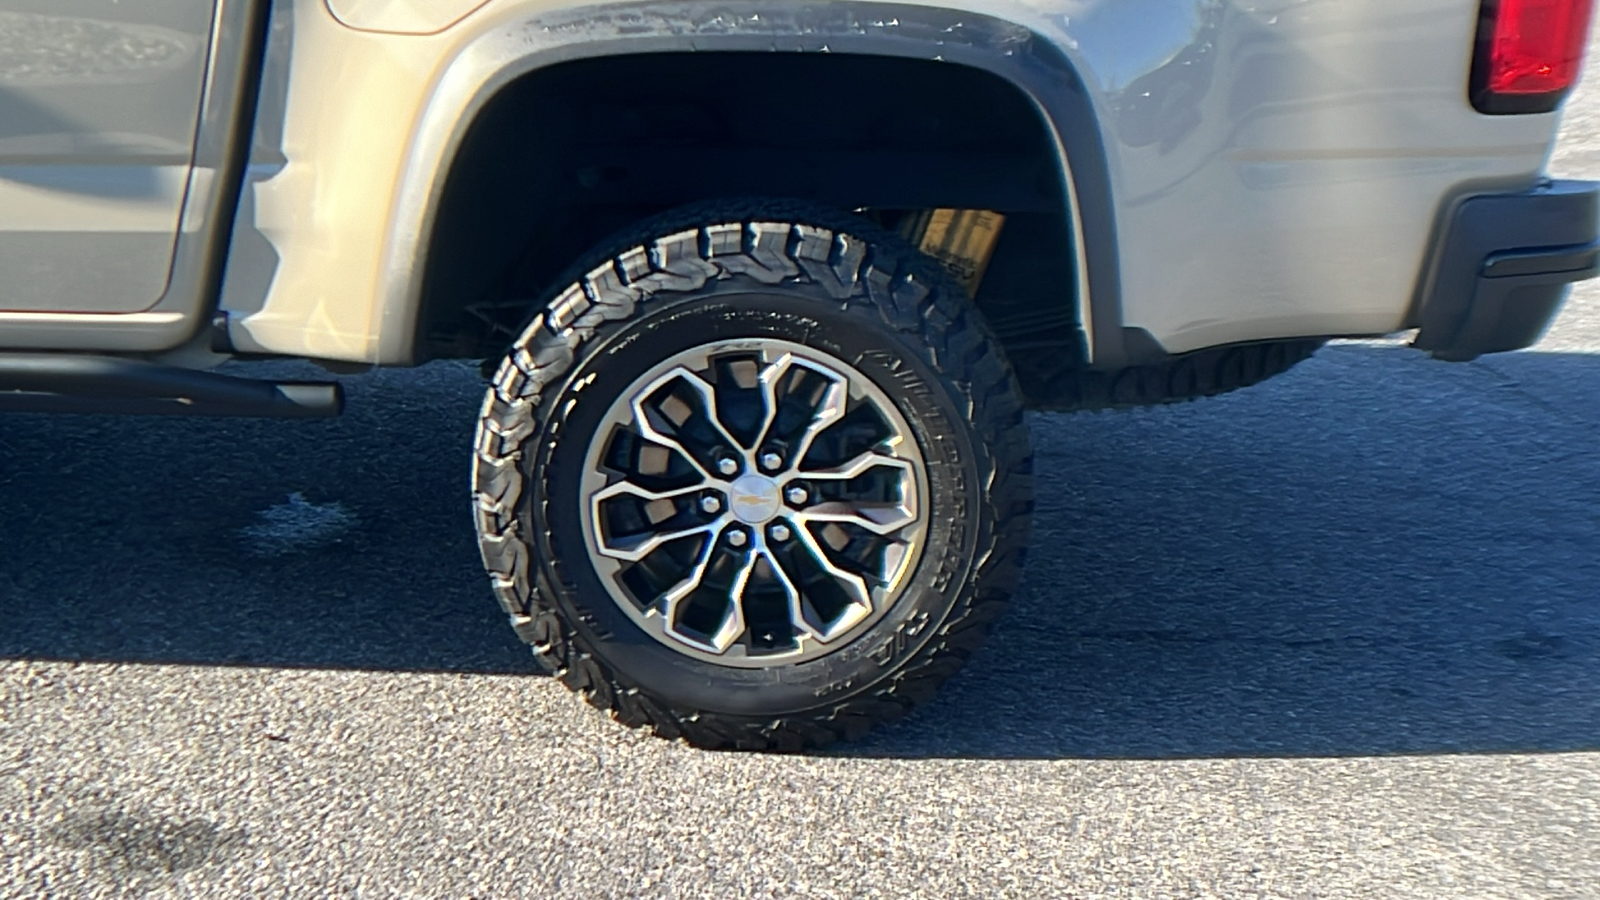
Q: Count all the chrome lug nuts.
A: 6